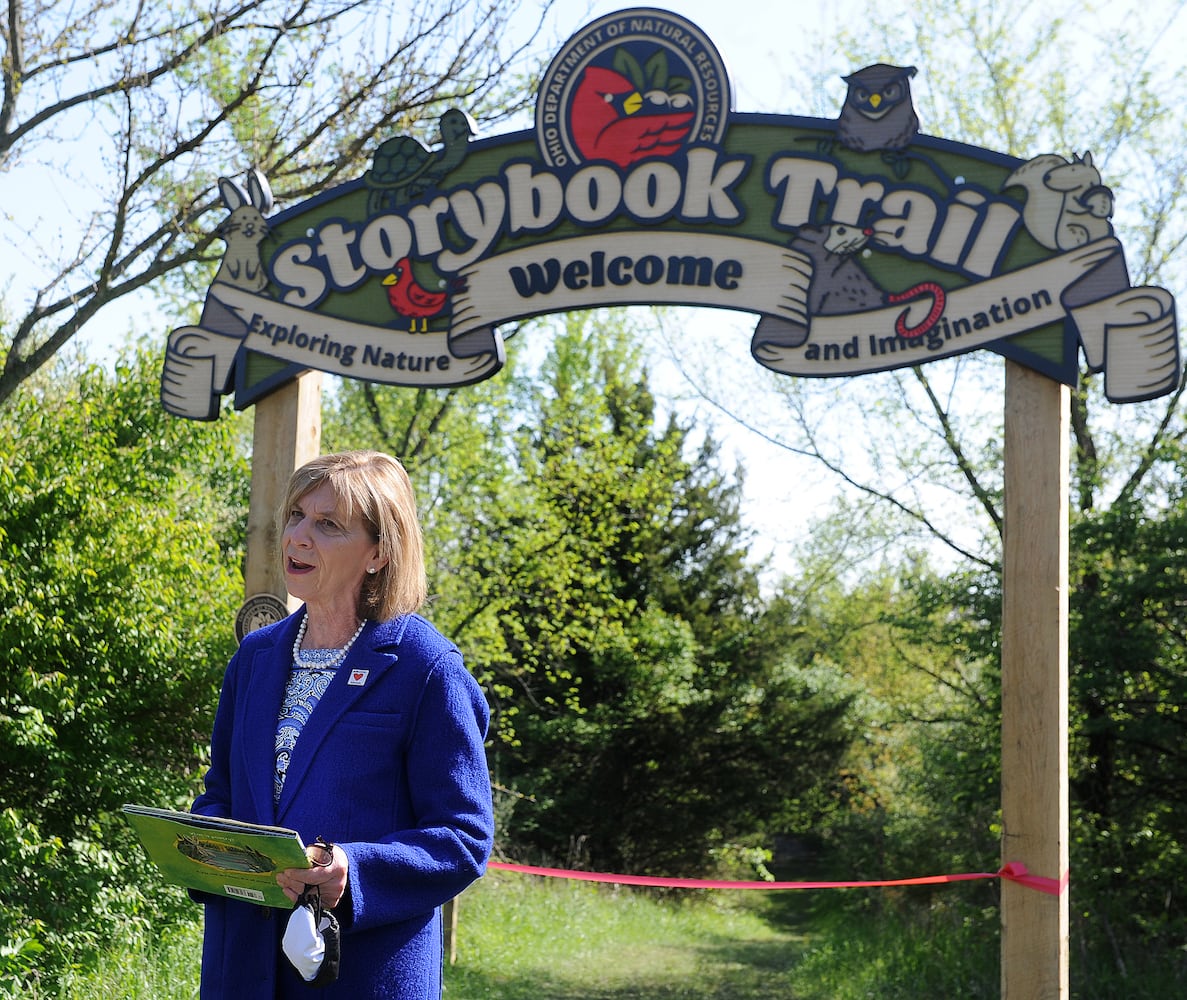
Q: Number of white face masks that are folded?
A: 1